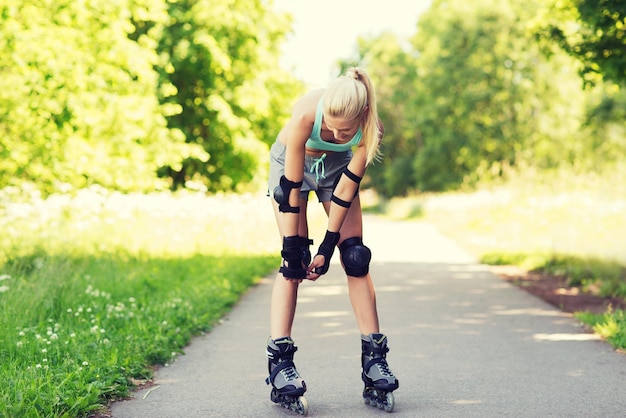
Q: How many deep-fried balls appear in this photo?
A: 0